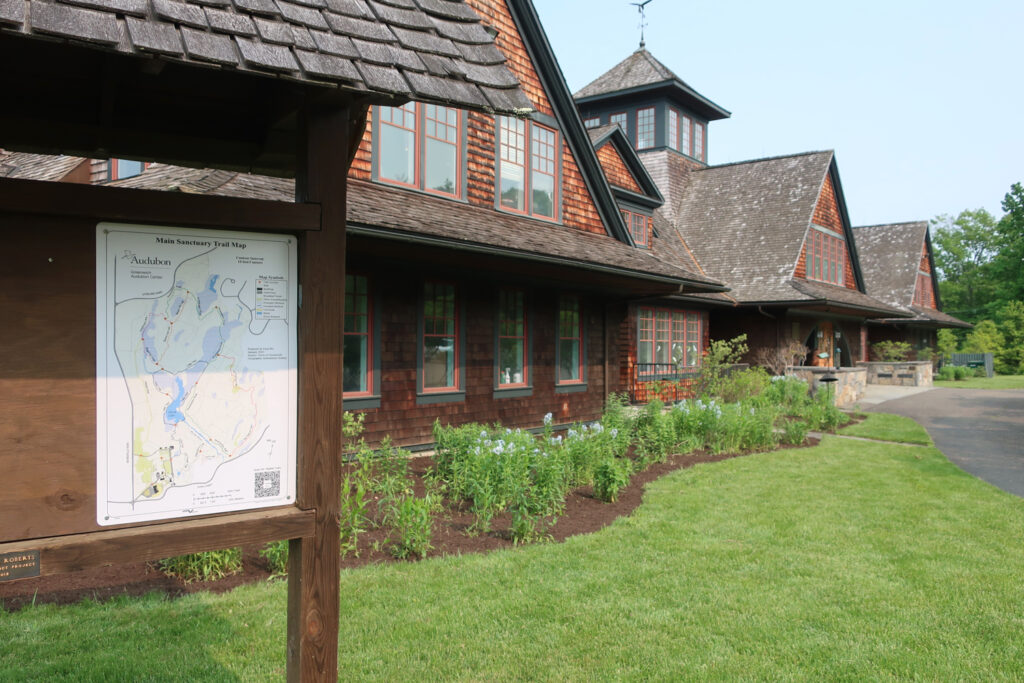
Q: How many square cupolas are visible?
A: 1